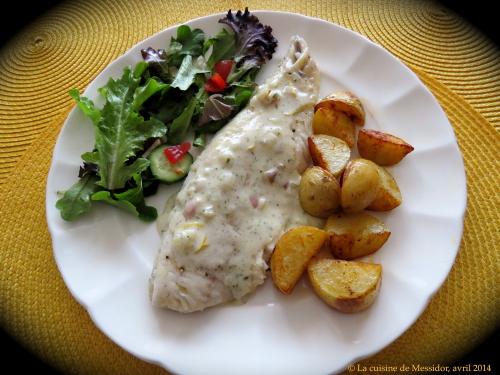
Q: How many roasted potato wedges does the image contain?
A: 10